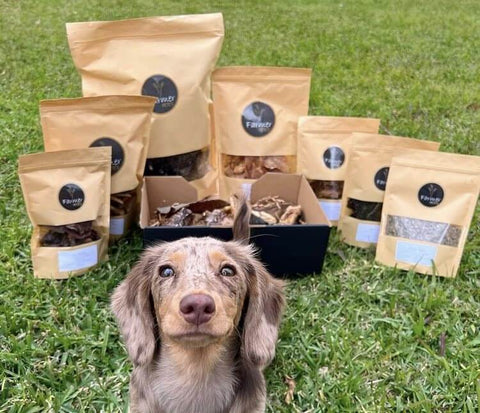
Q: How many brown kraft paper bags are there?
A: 7